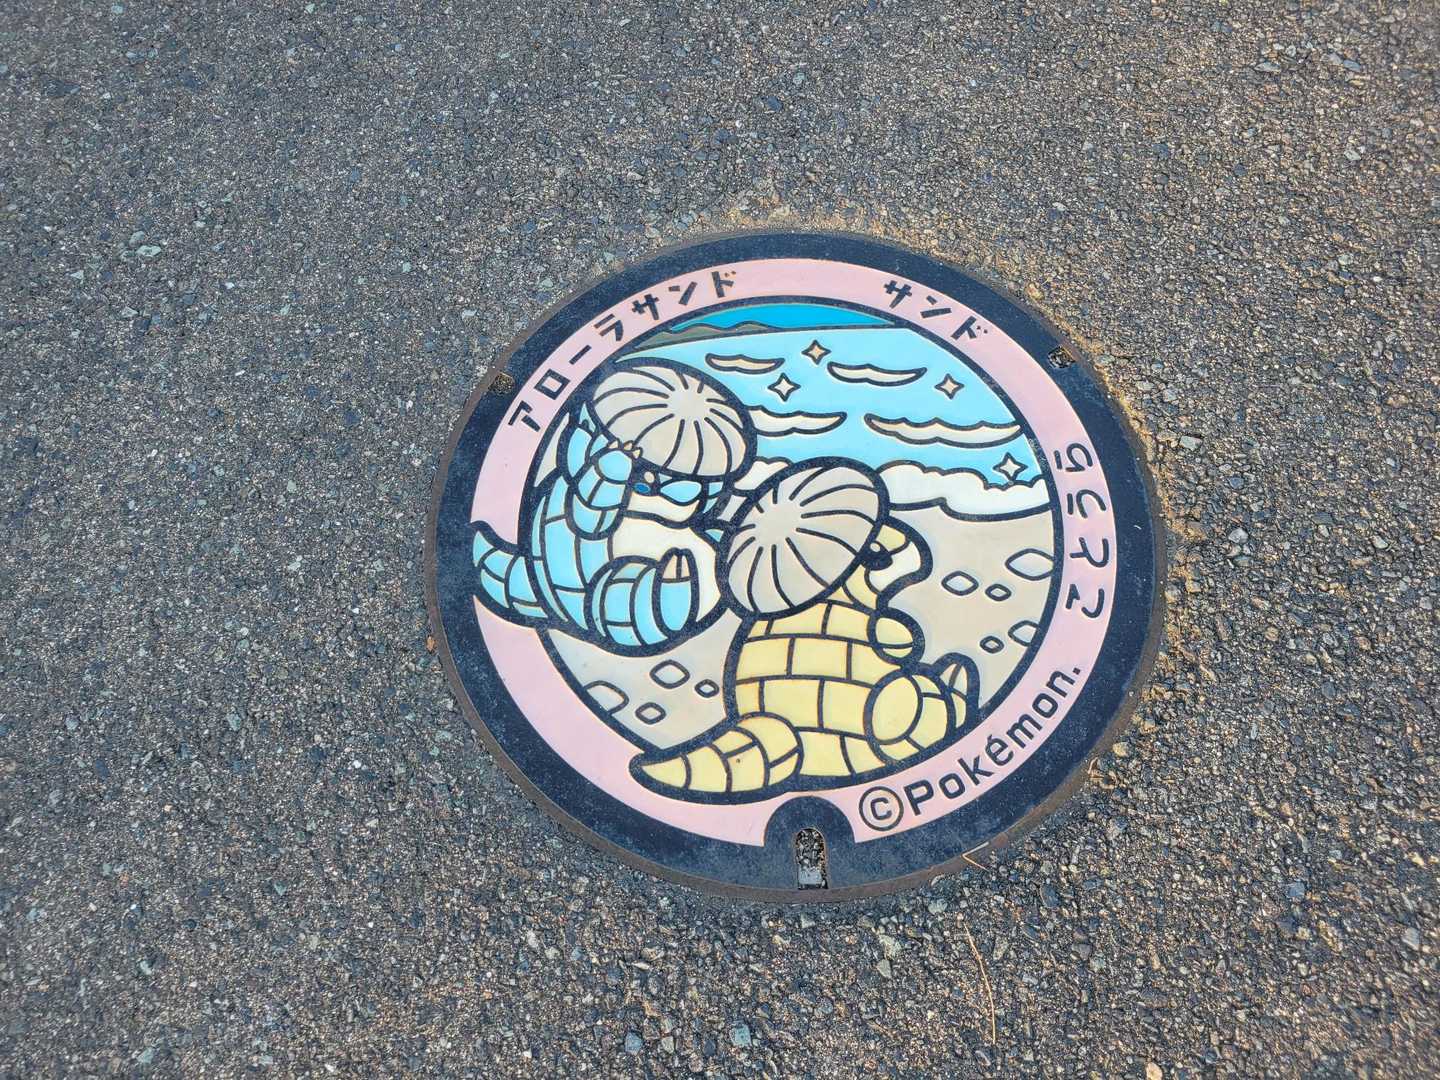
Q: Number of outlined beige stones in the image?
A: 9